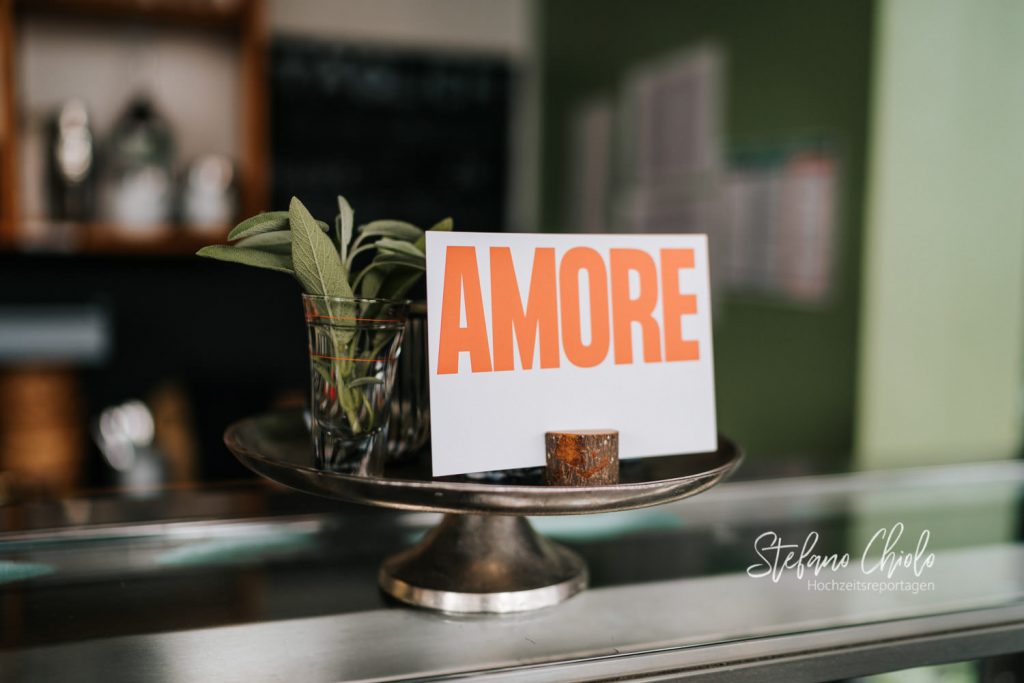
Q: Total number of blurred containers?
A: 3